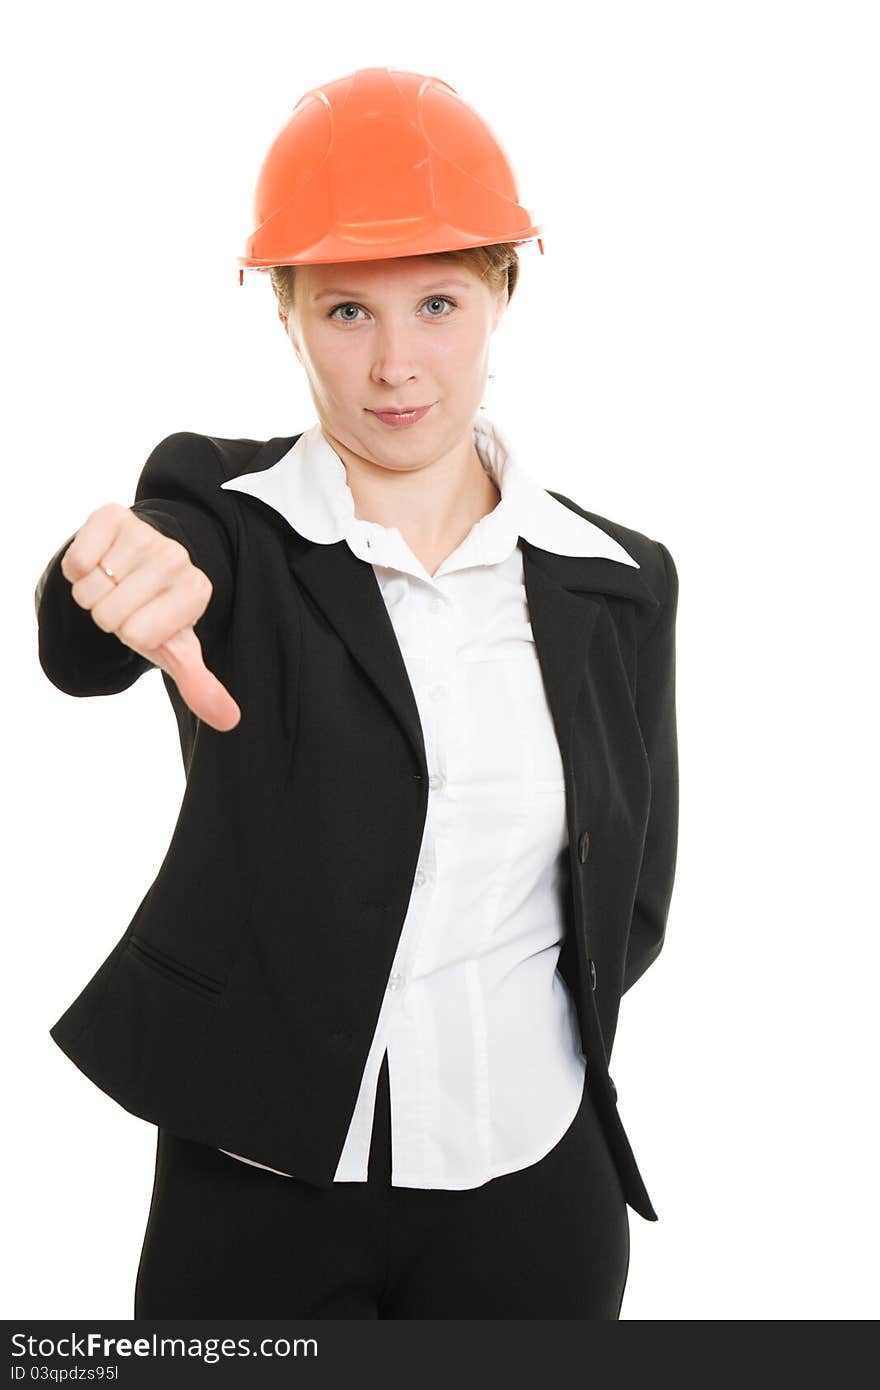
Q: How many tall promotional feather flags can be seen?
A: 0